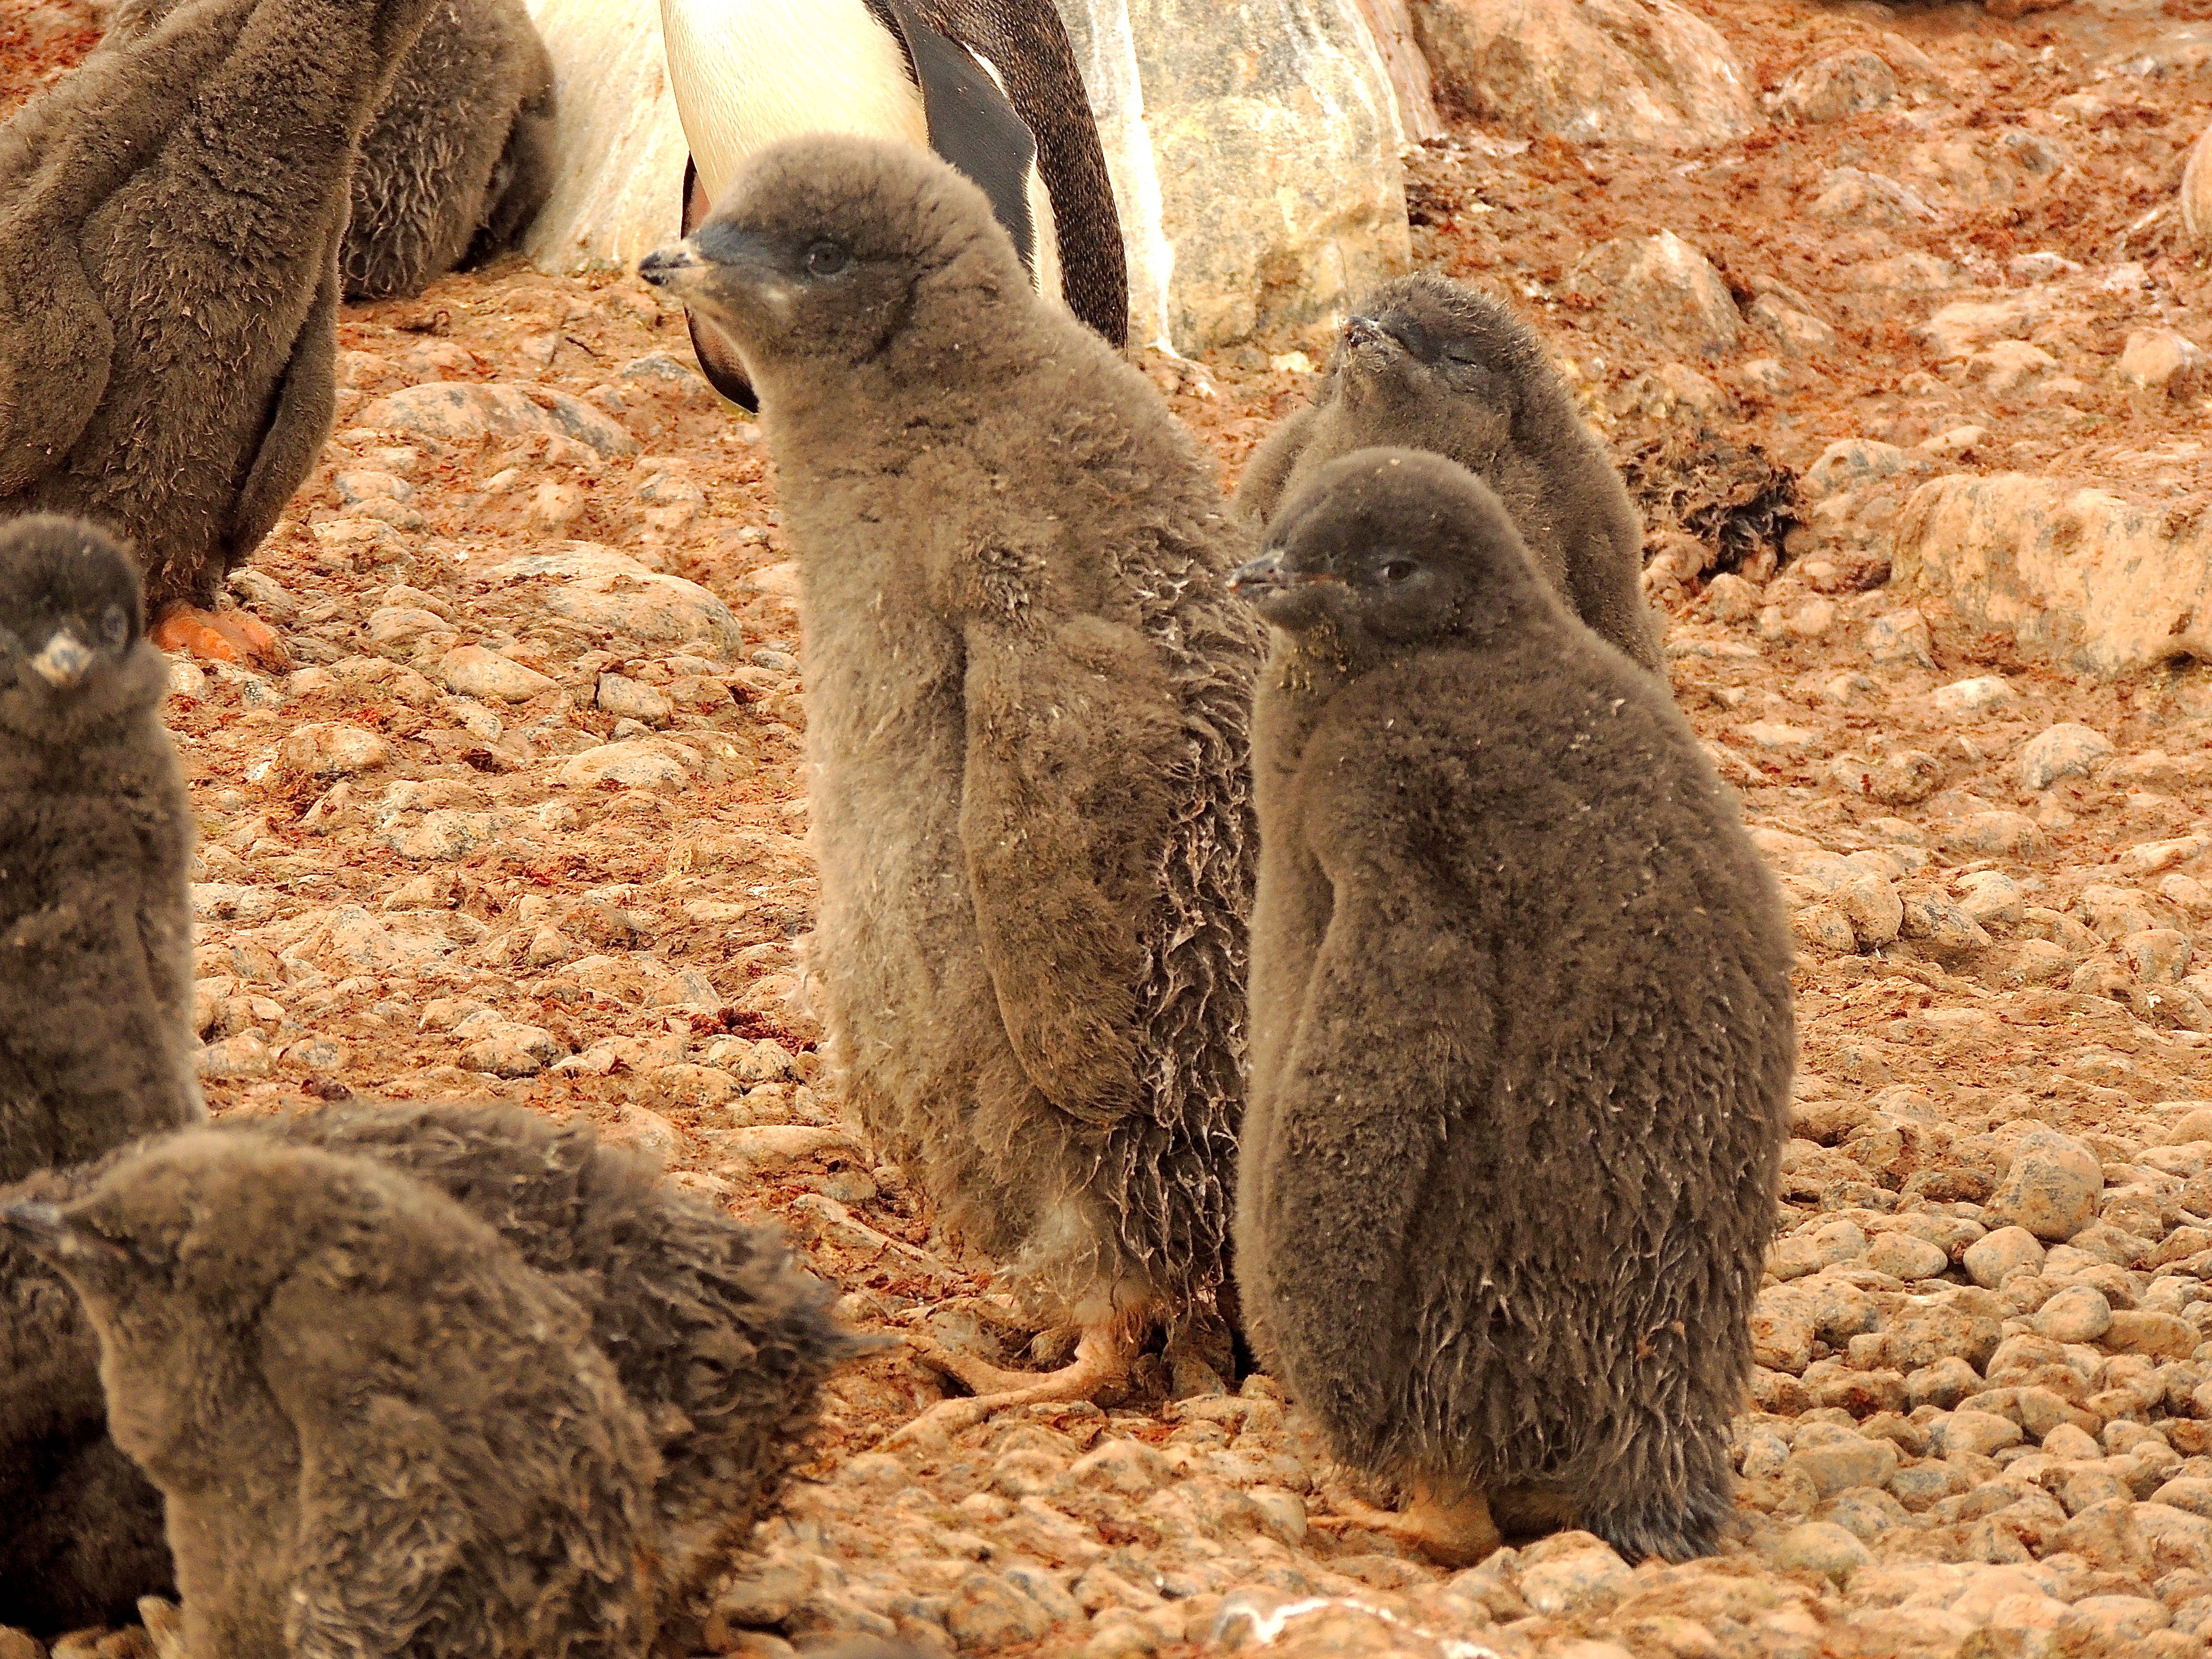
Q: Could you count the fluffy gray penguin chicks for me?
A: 8